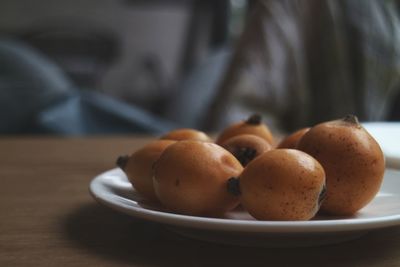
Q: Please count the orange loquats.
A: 8